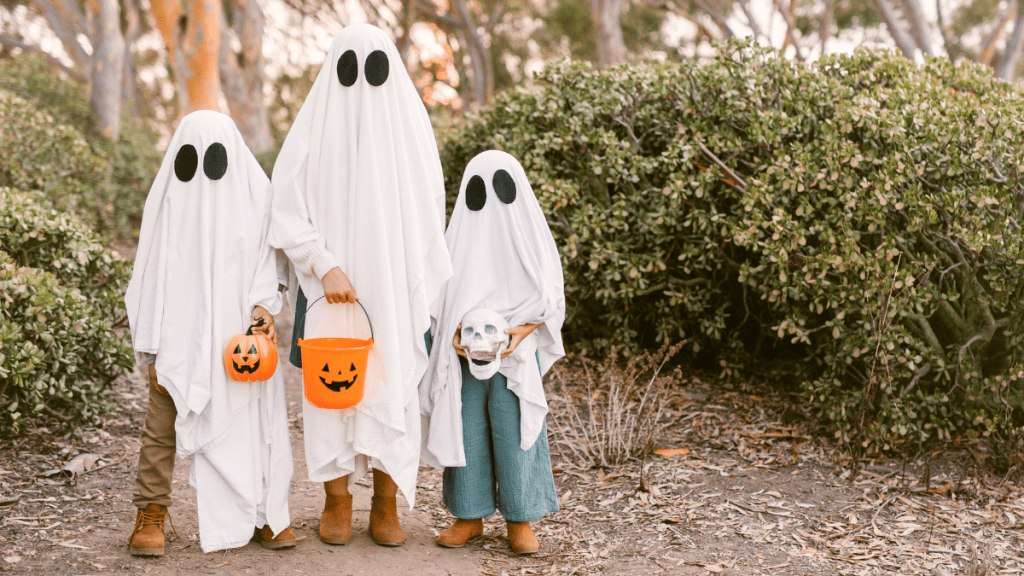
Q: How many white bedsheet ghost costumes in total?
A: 3